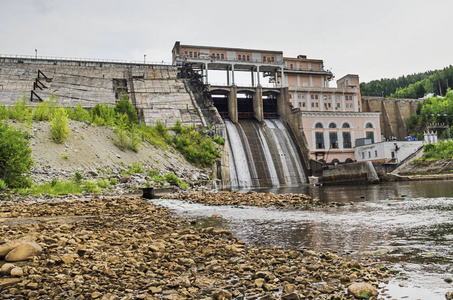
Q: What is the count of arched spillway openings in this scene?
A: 3